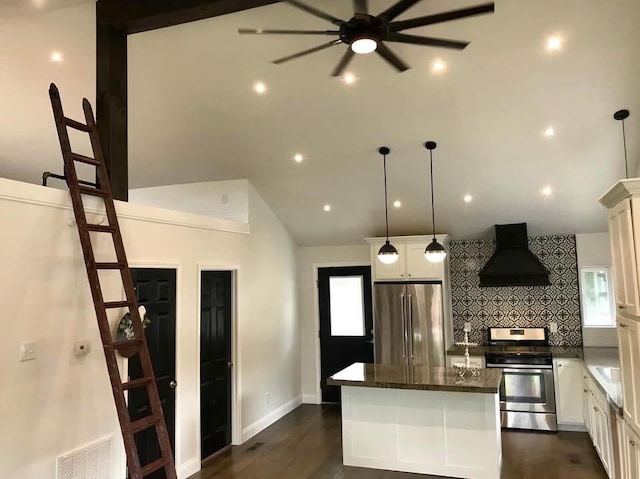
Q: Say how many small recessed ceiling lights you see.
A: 11